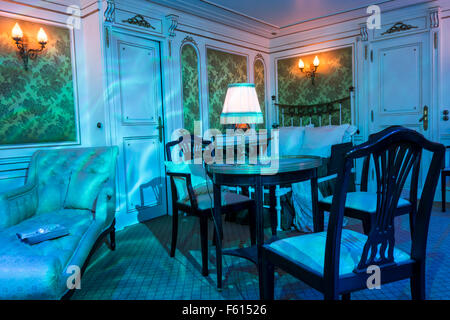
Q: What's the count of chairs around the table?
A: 3